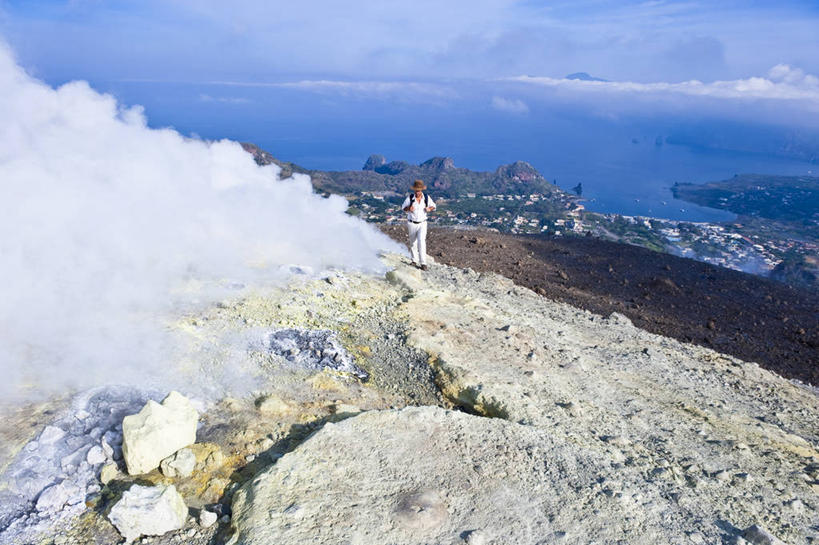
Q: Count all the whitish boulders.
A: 2